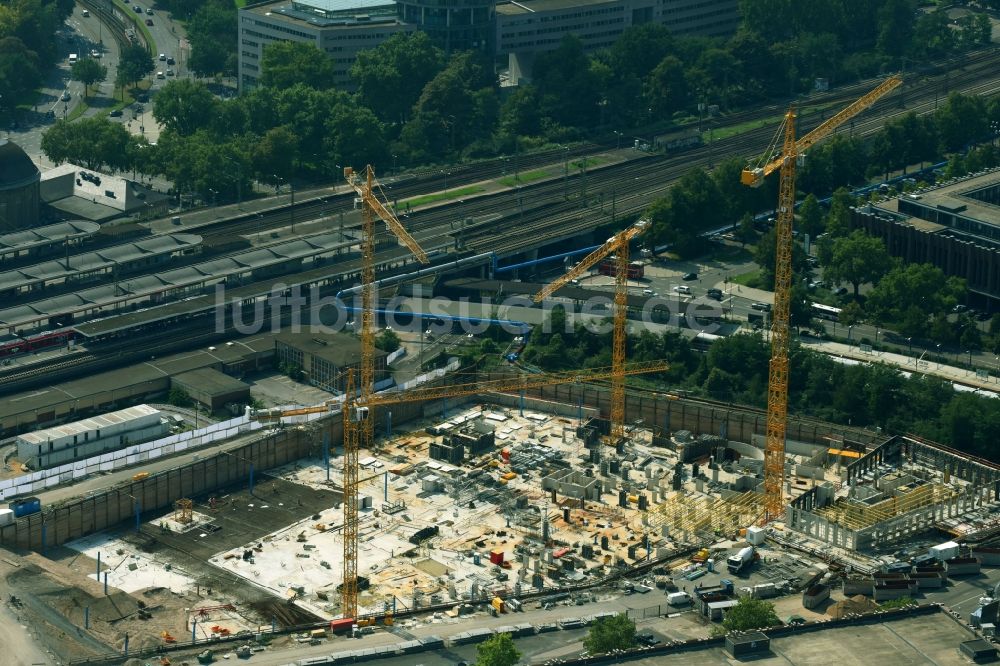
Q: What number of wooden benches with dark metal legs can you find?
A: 0